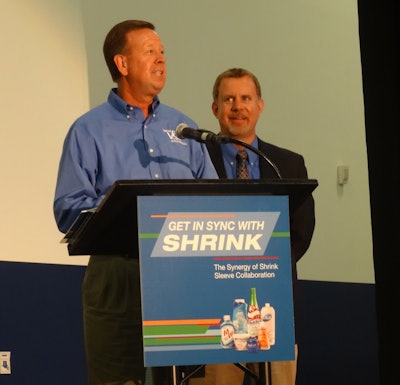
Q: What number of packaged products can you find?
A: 7